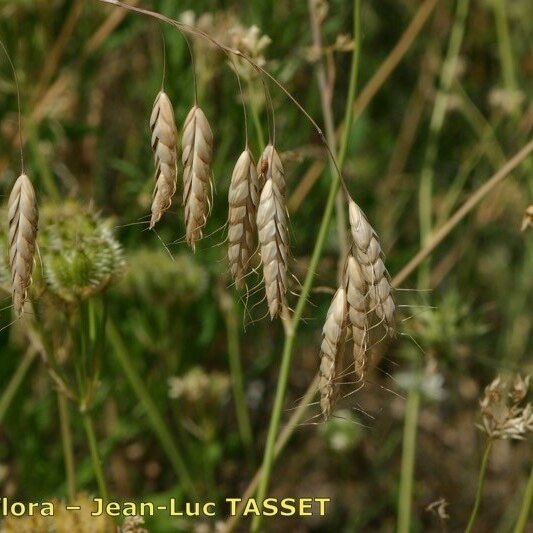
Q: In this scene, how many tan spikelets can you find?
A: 9